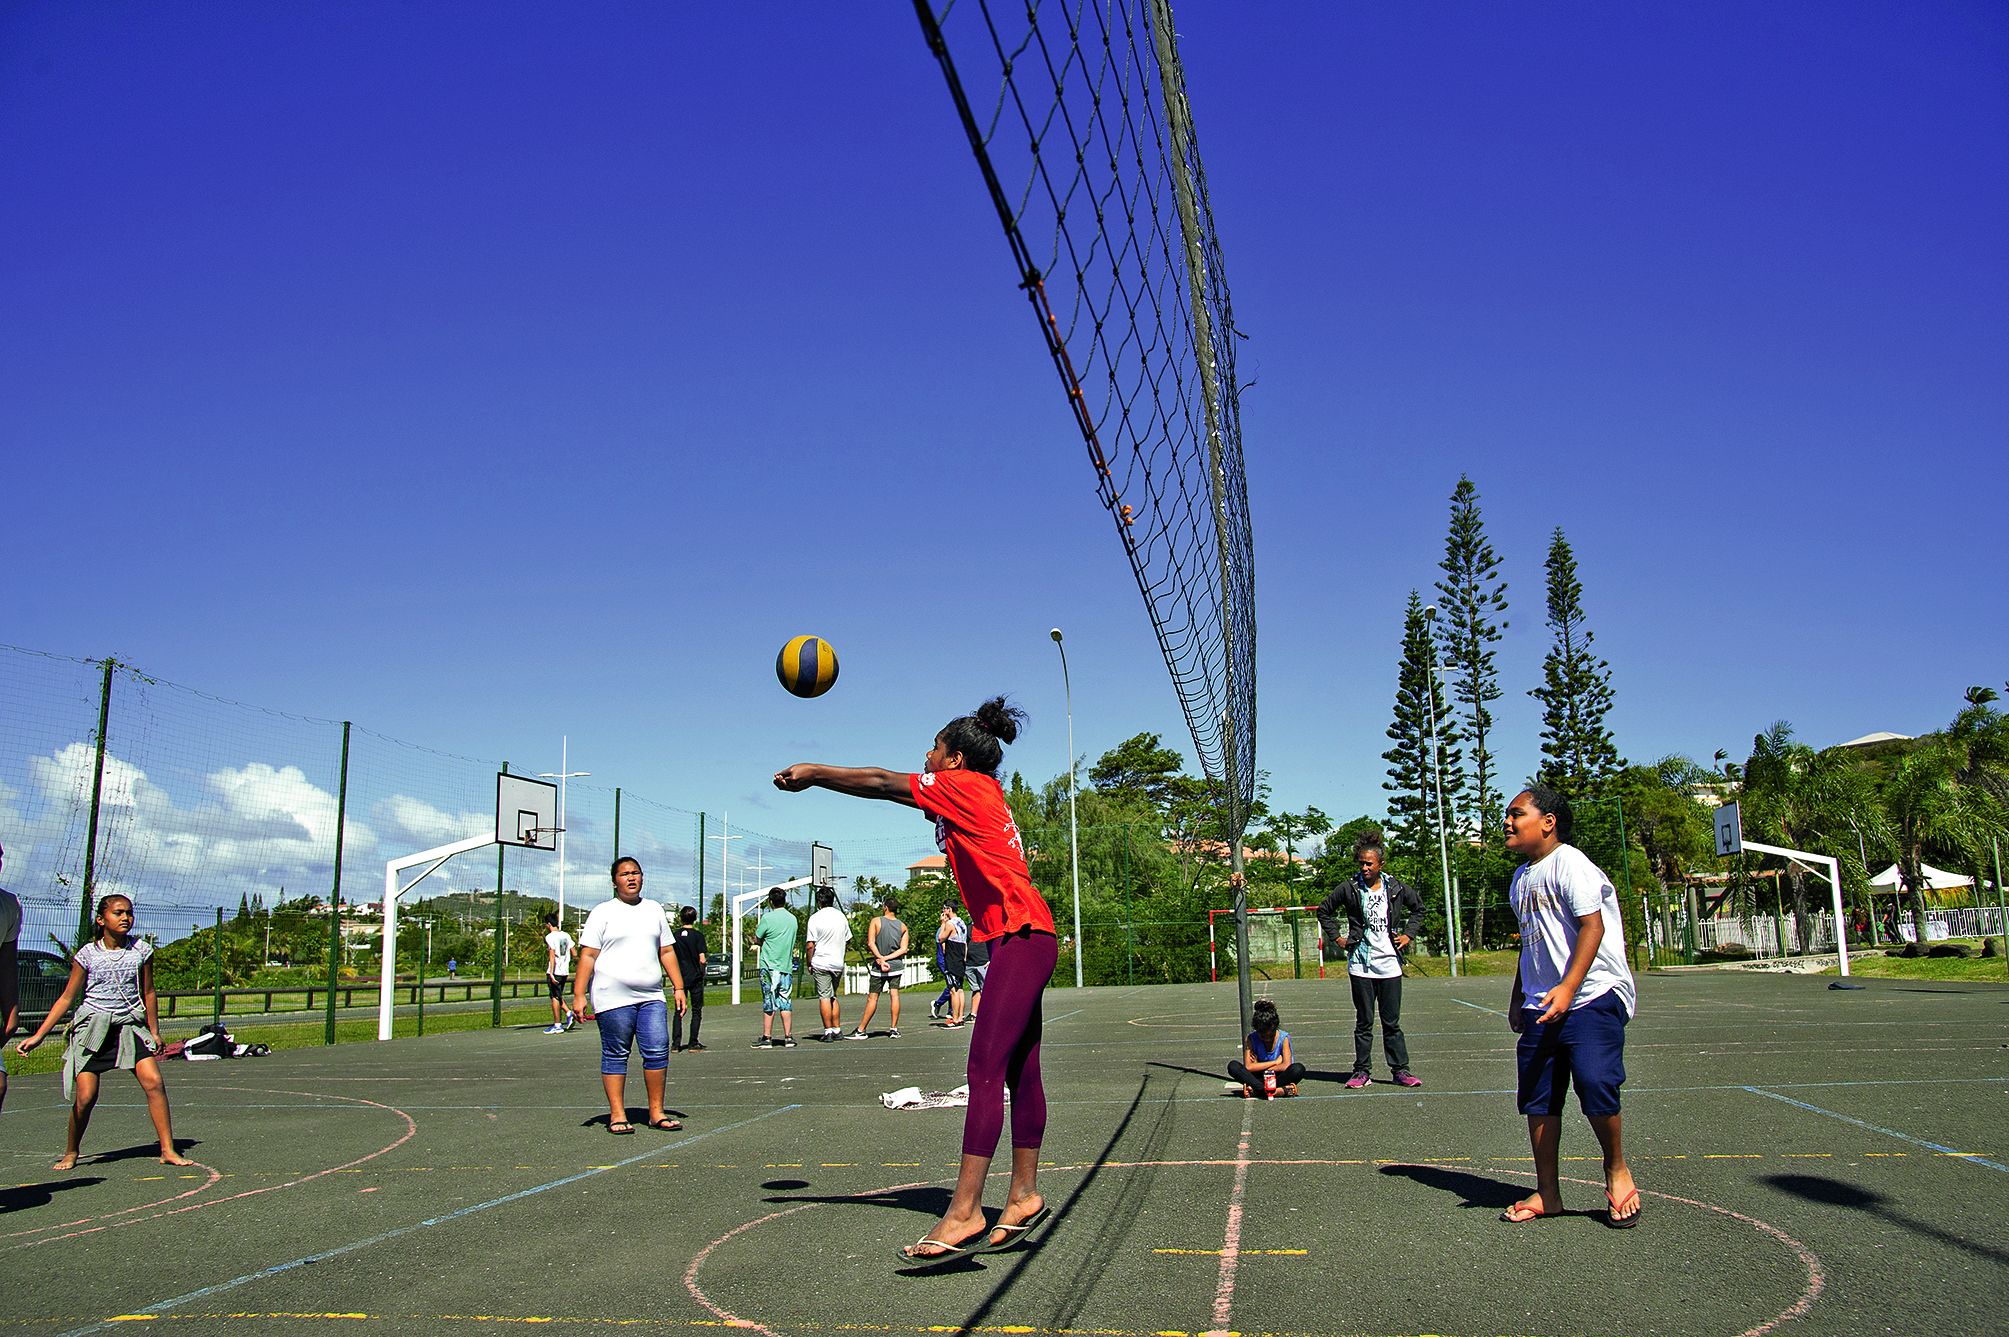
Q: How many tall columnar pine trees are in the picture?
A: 3